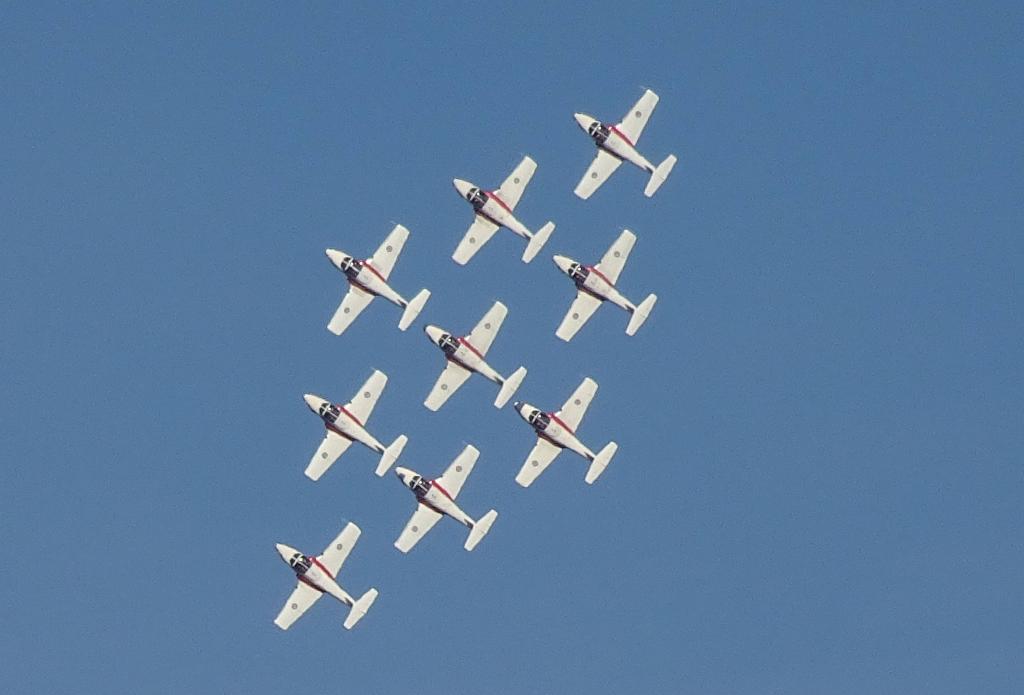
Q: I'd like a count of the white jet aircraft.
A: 9